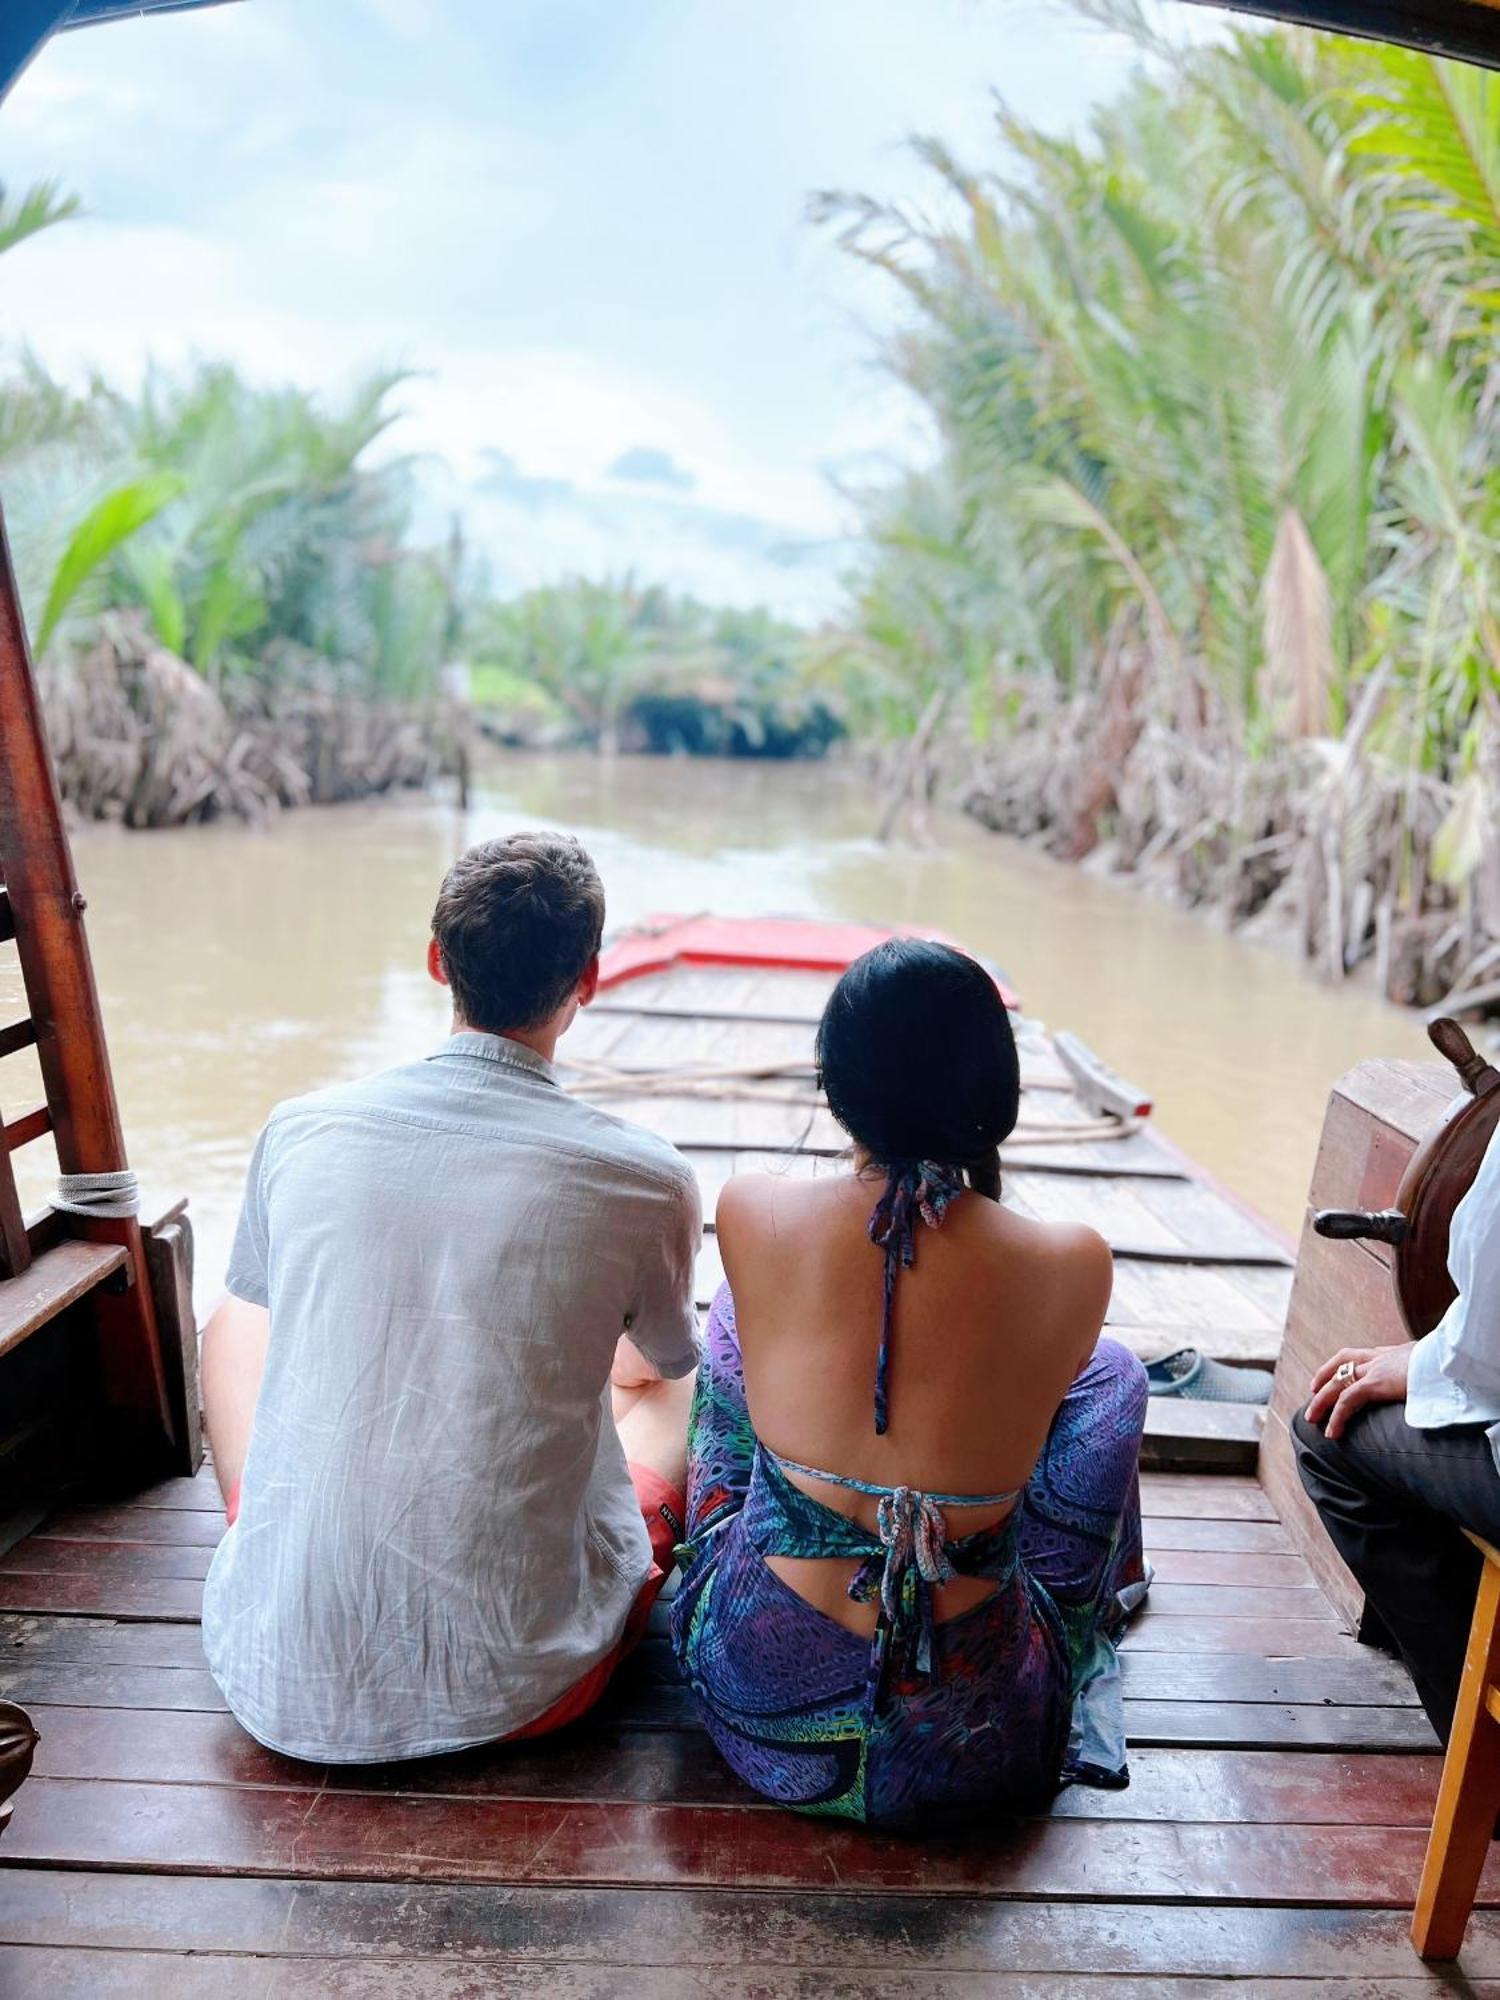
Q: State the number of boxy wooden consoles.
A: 1